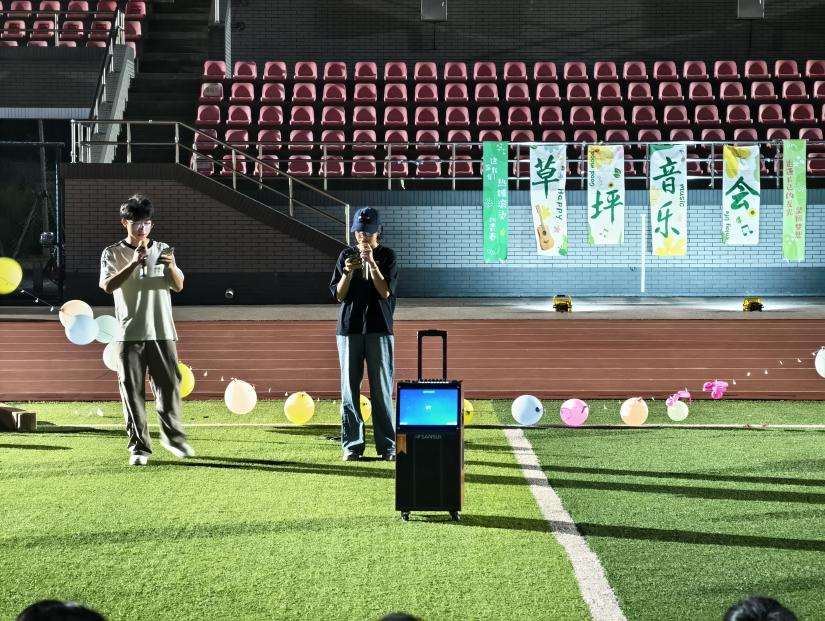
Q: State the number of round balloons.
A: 15